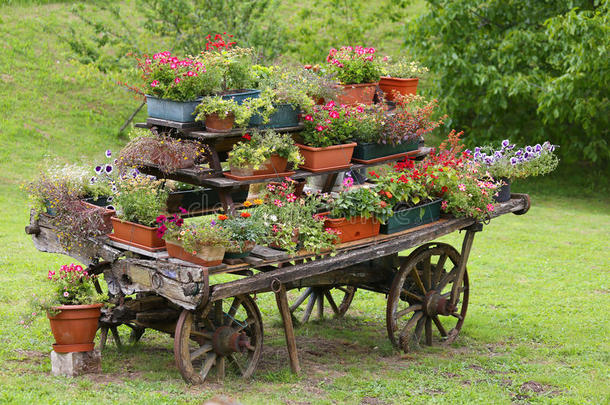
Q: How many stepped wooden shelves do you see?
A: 3